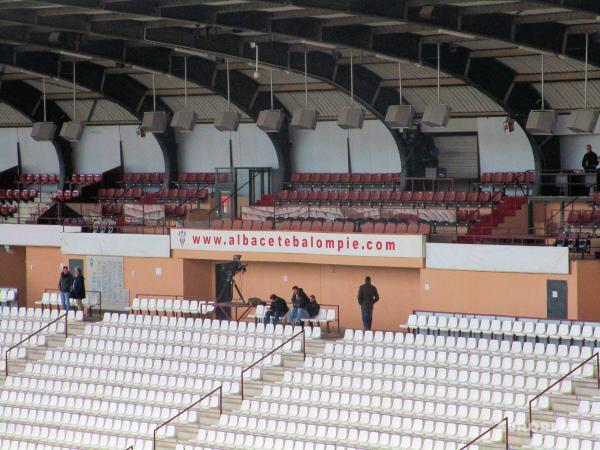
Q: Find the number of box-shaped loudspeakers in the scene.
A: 12